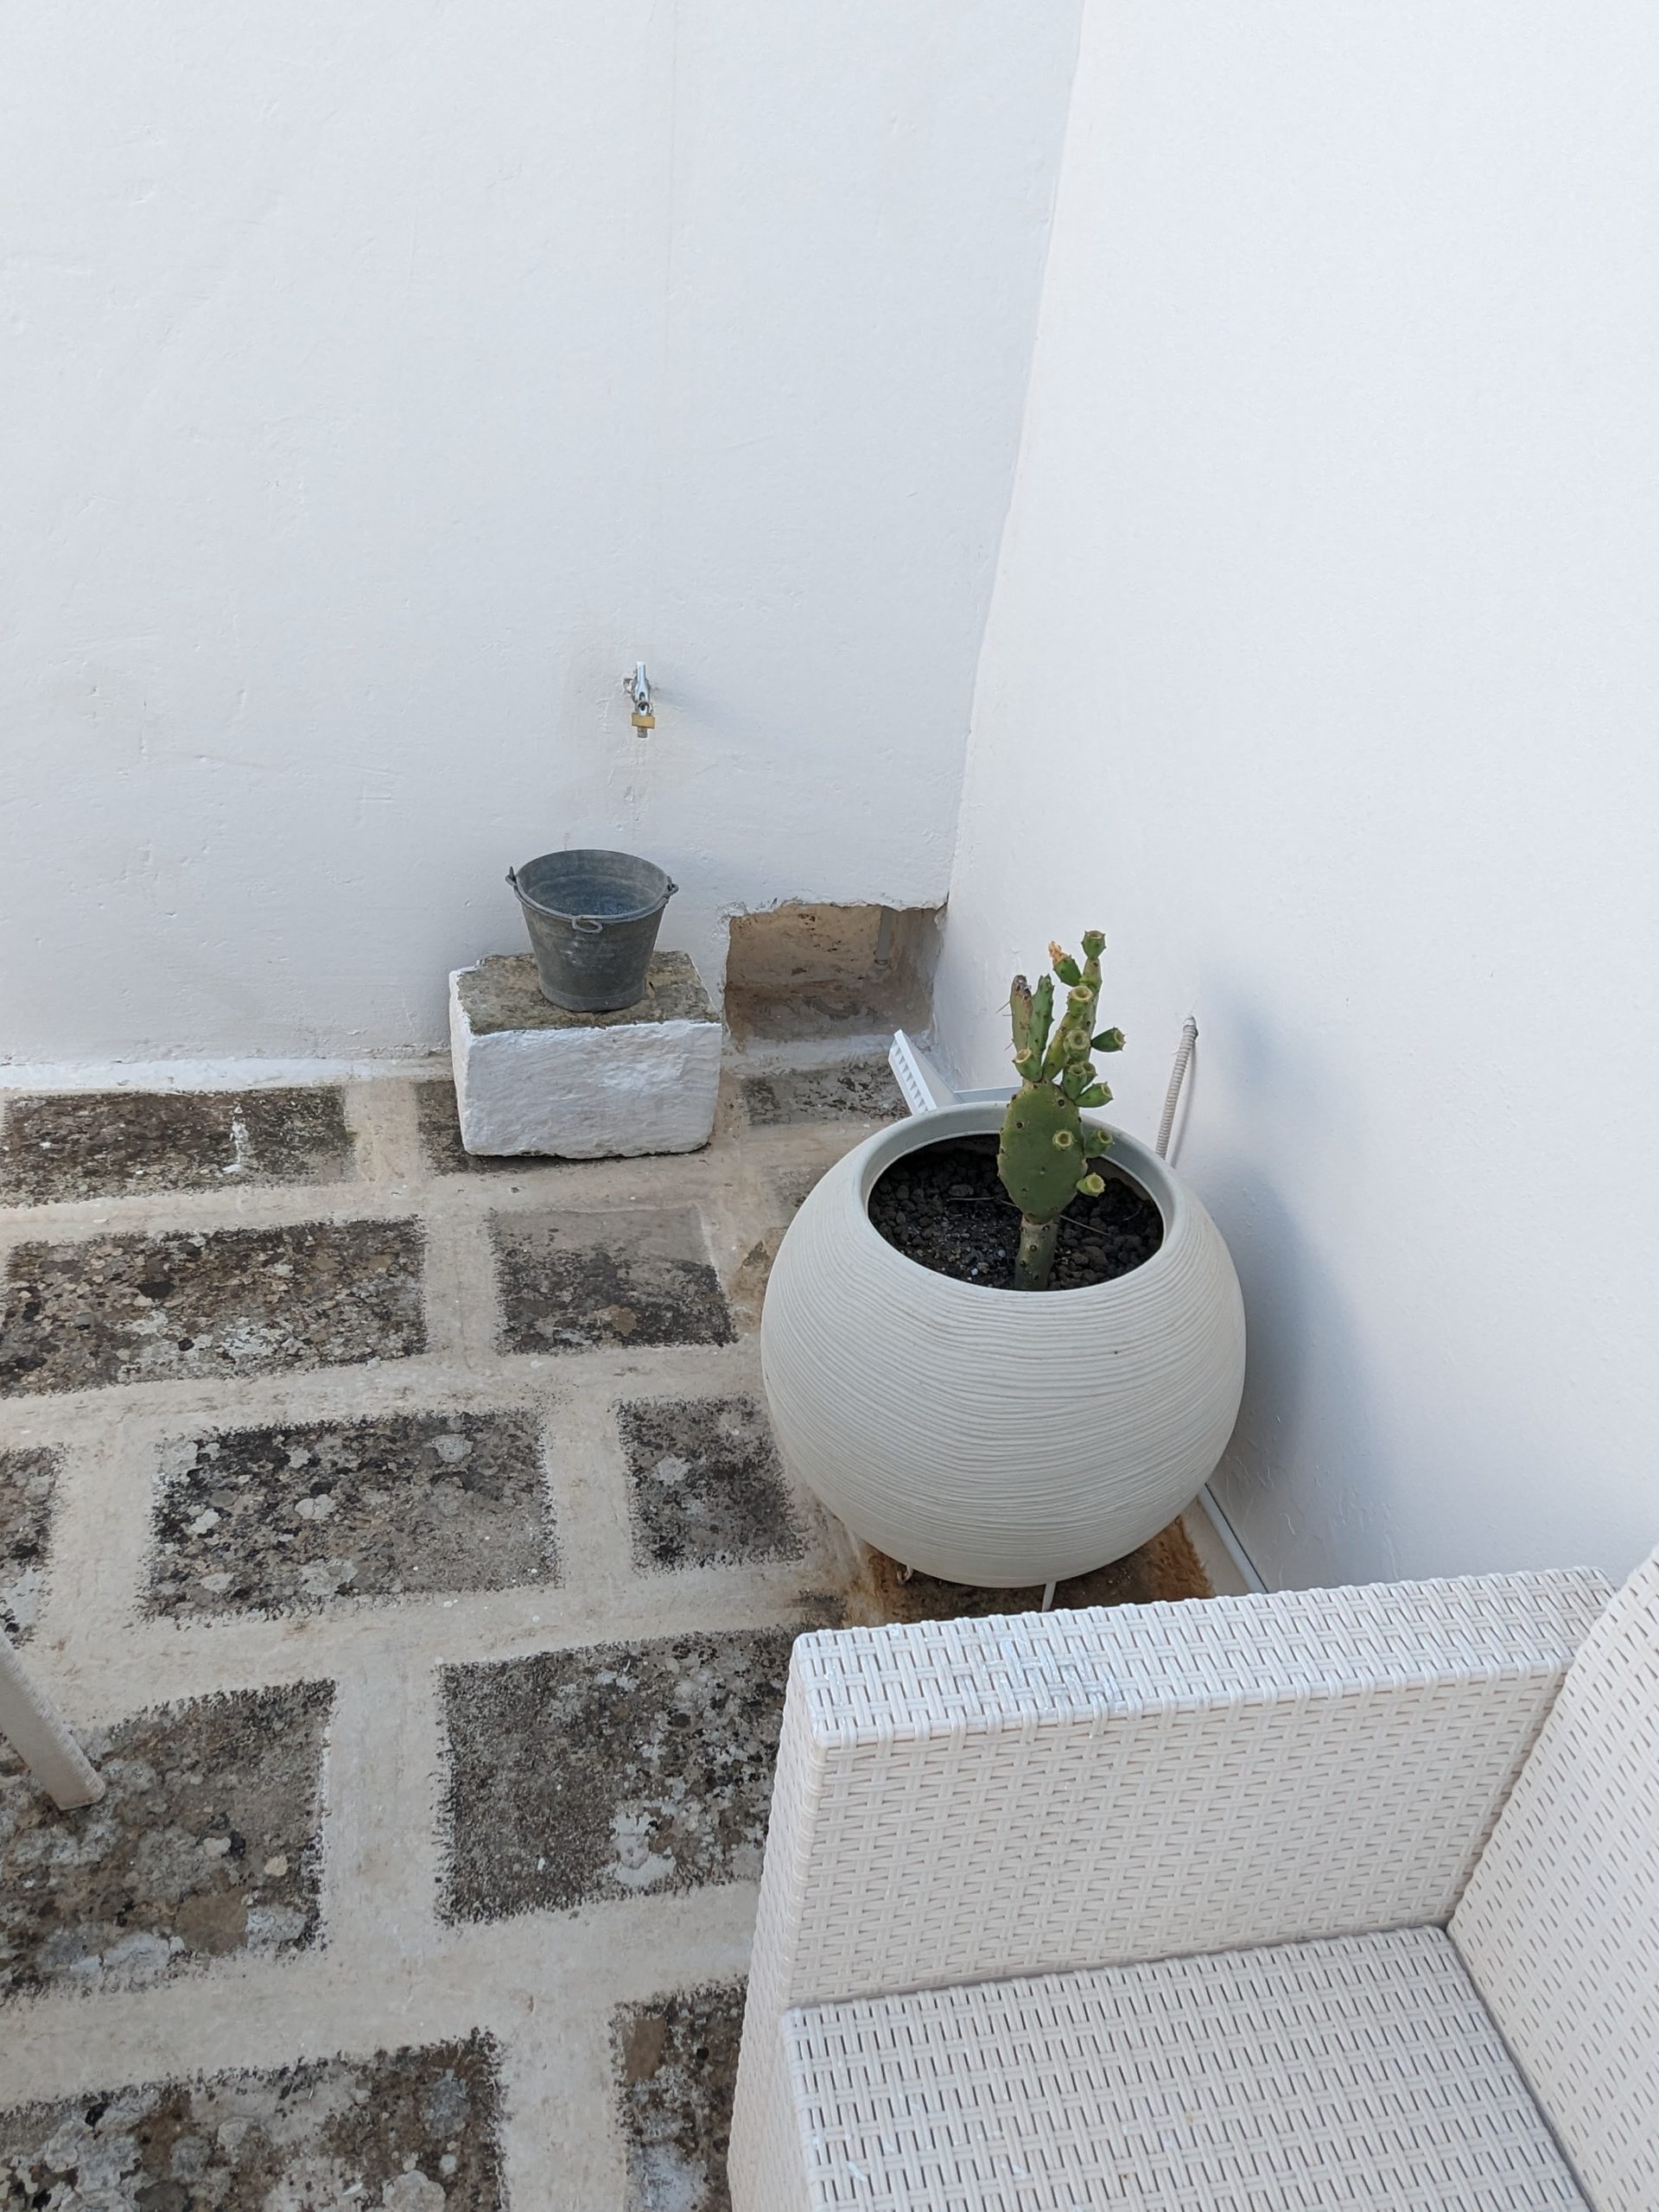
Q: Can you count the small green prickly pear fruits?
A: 12